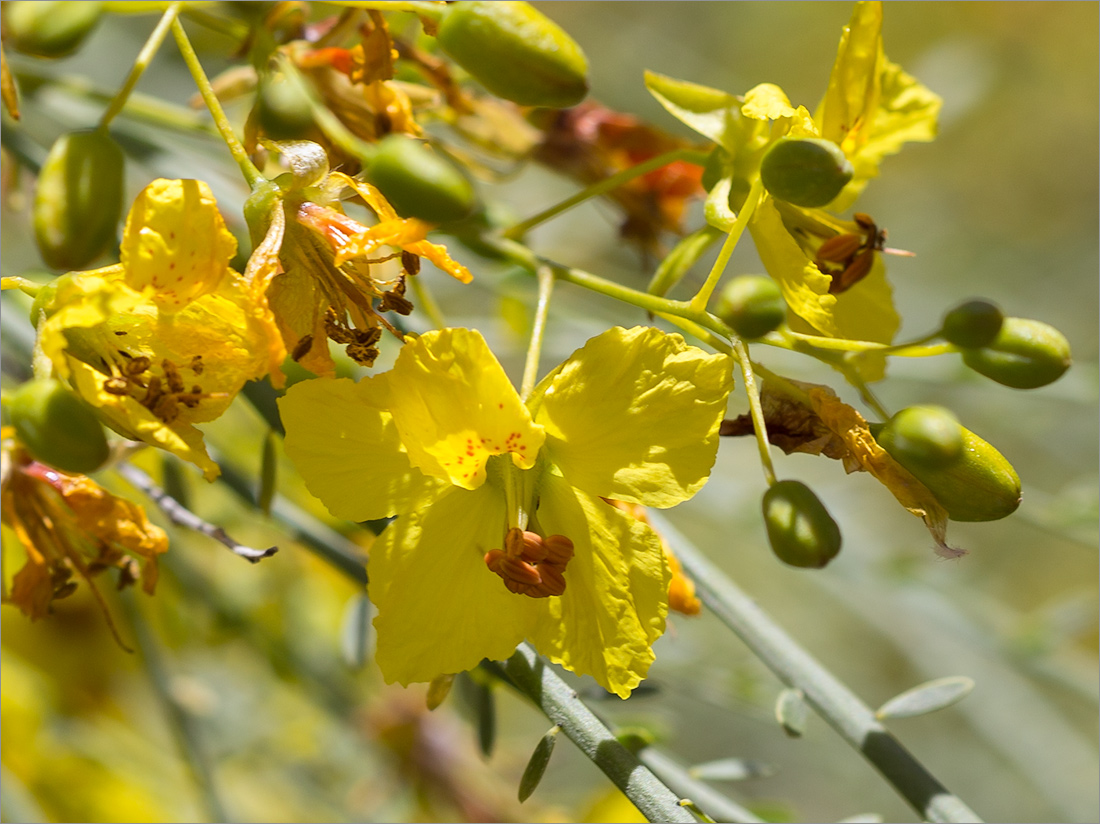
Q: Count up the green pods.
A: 13